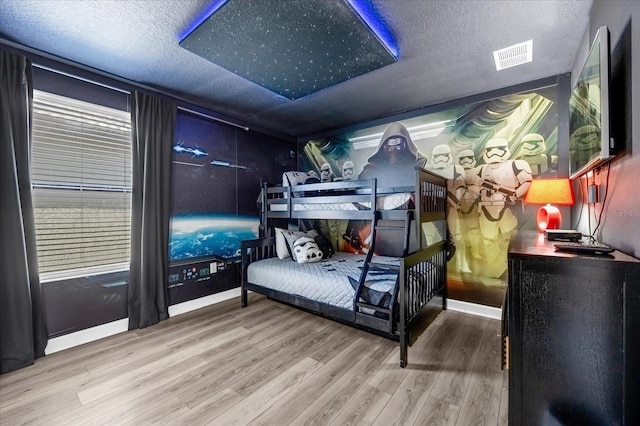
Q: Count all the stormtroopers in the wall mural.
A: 6